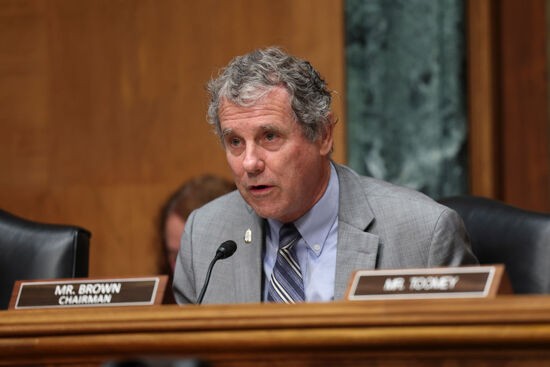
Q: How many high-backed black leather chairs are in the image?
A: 2